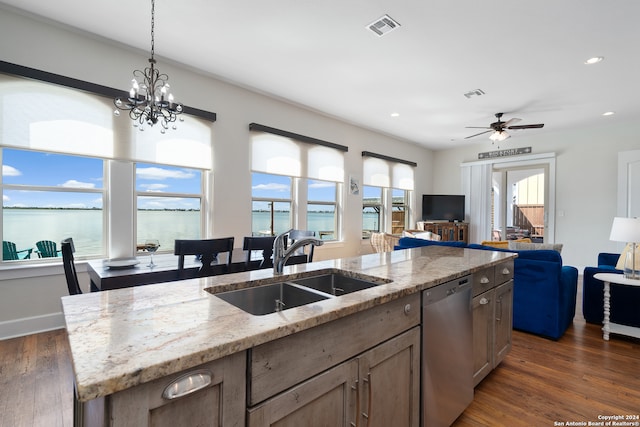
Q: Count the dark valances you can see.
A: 3